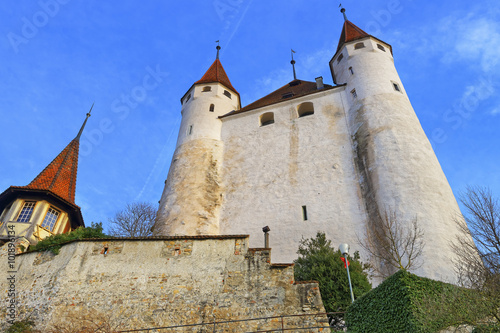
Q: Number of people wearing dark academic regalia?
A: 0